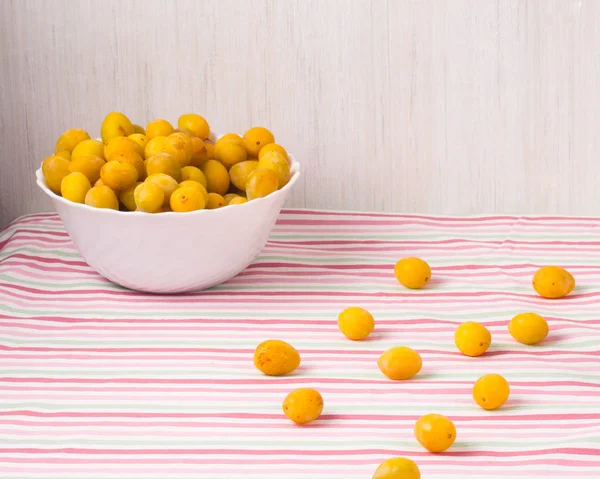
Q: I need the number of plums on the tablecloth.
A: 11